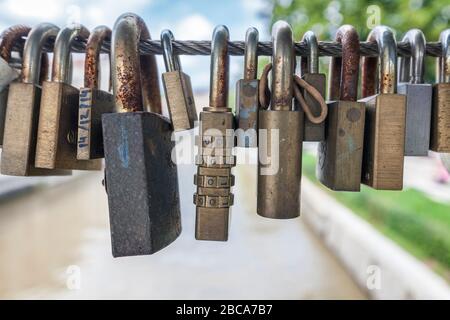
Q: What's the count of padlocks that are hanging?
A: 14